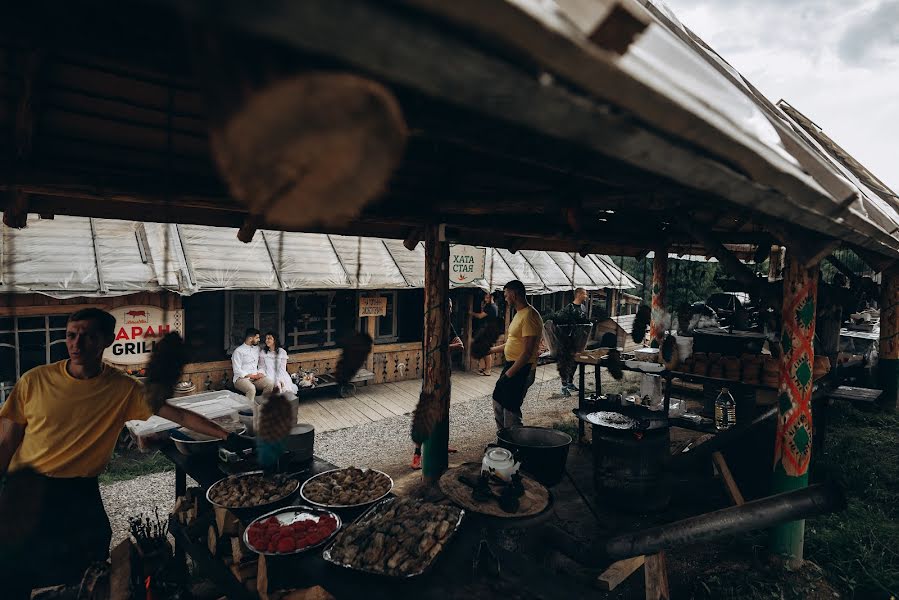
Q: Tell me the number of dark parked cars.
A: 1